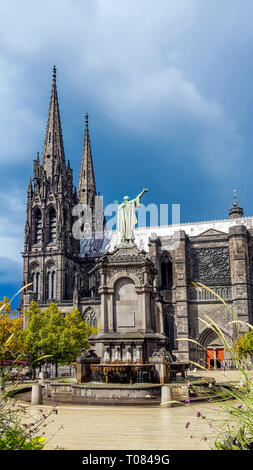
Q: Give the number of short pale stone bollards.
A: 3